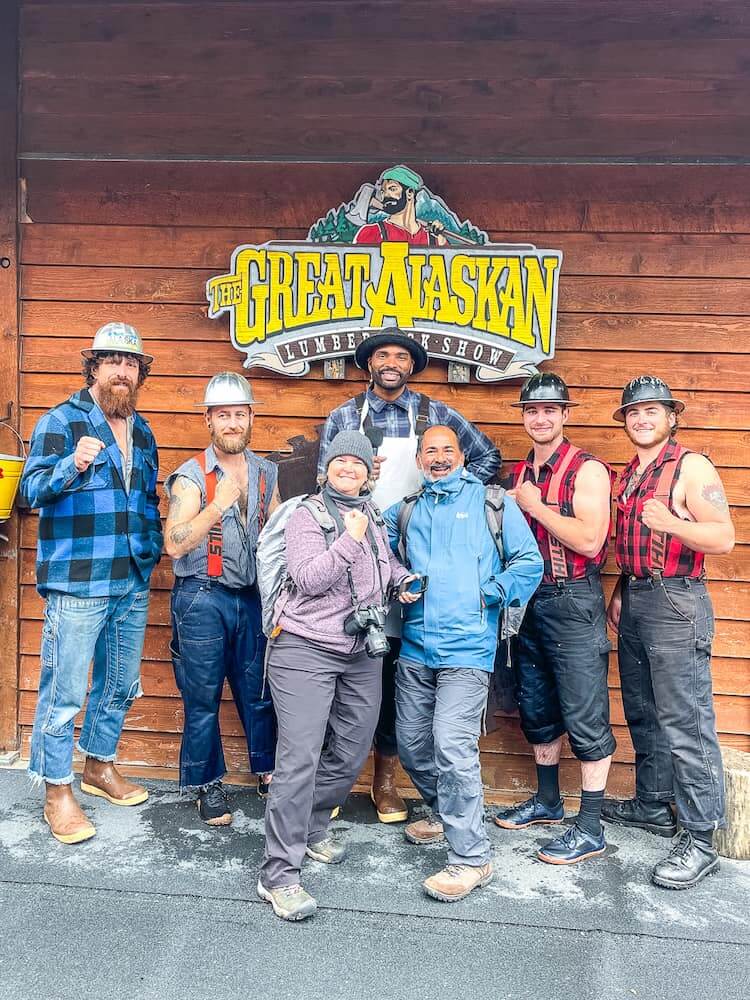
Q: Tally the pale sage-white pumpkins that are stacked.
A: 0